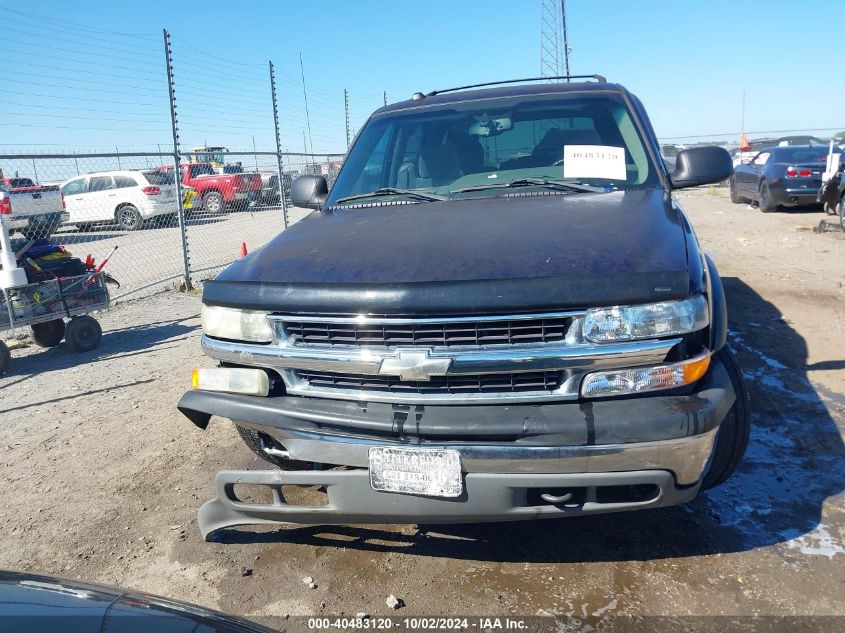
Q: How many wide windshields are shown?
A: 1